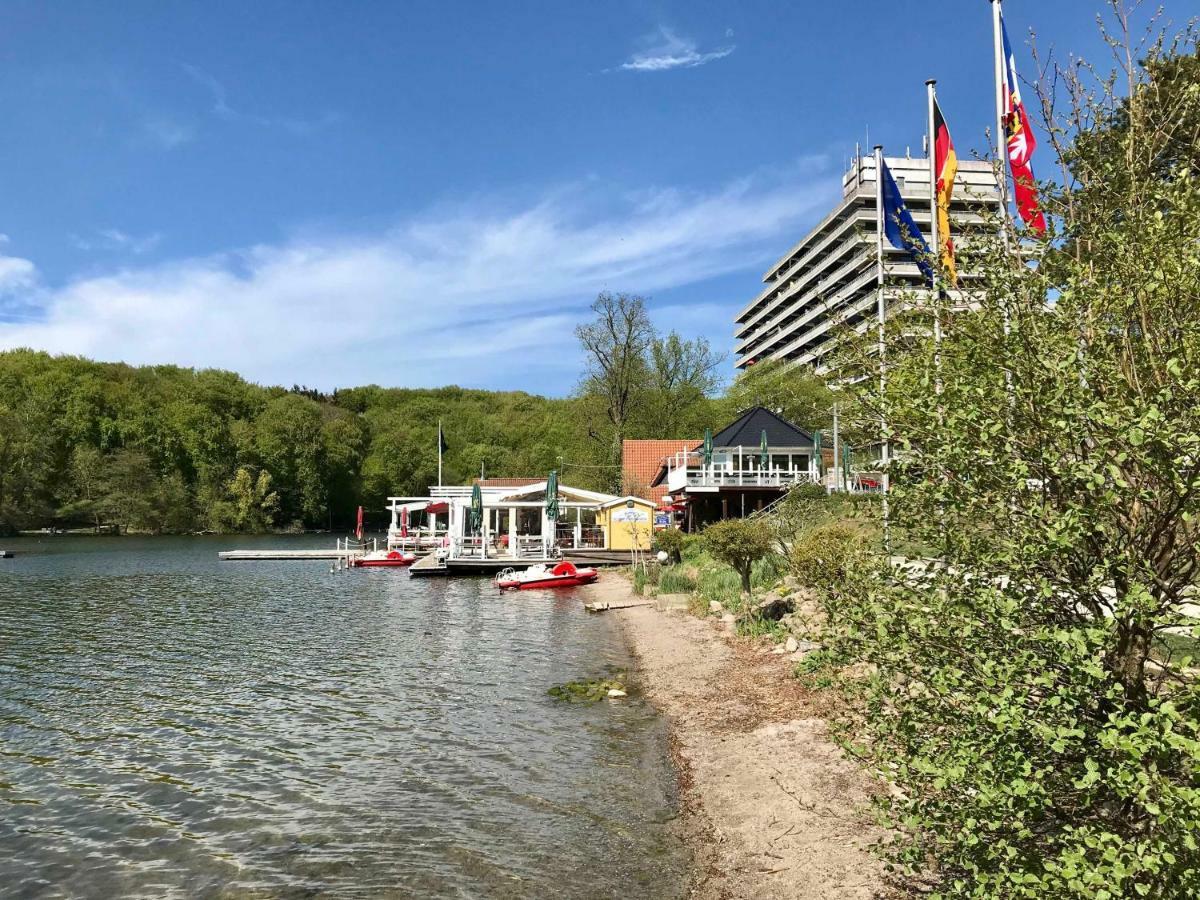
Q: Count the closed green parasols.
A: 6